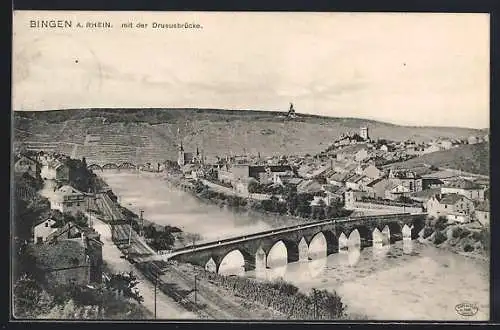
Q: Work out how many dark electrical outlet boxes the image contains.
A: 0